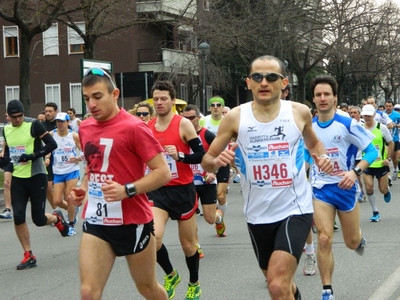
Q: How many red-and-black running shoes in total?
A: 2